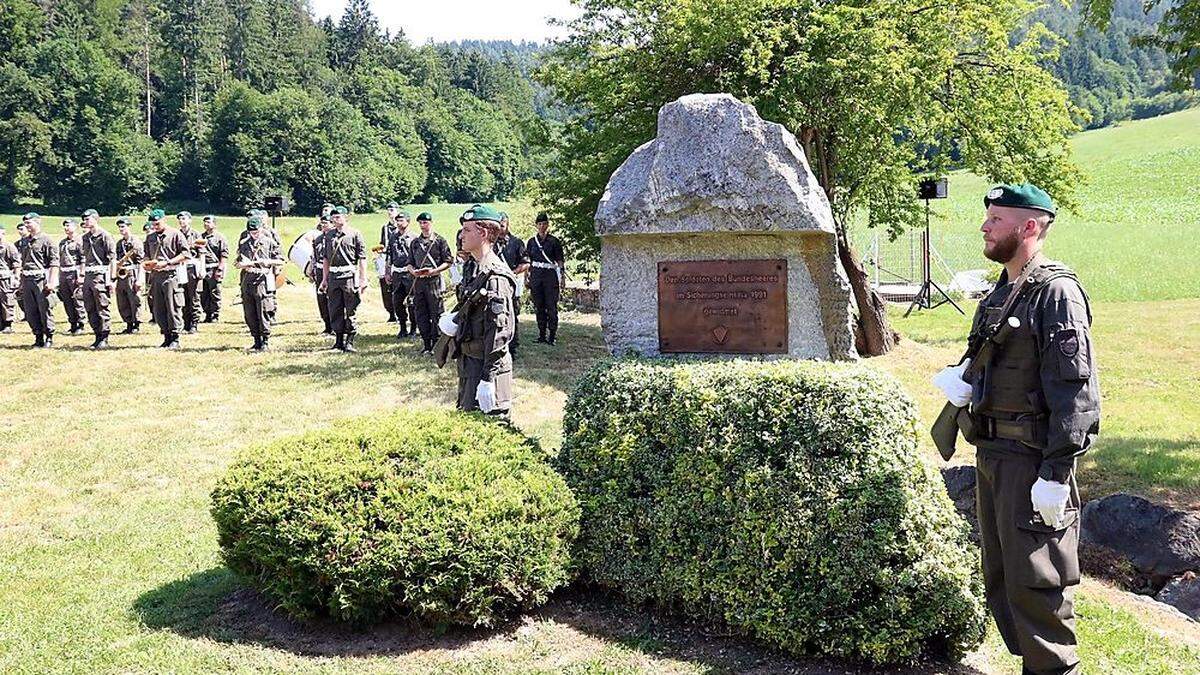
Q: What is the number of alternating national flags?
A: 0